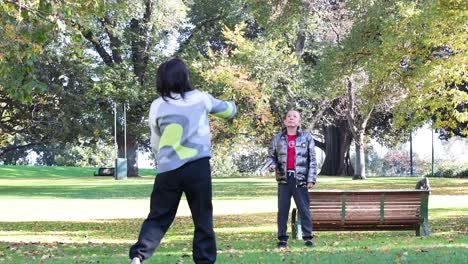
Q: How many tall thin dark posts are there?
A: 2